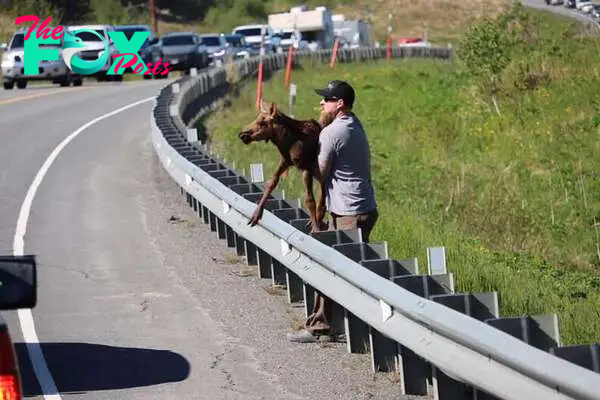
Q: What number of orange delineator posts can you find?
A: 4